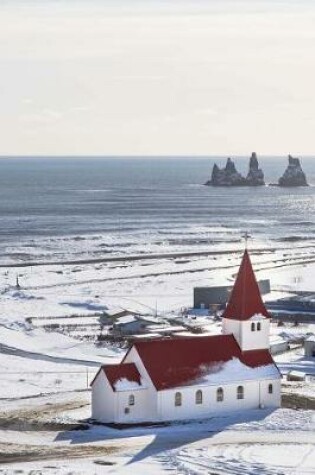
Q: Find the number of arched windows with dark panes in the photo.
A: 8